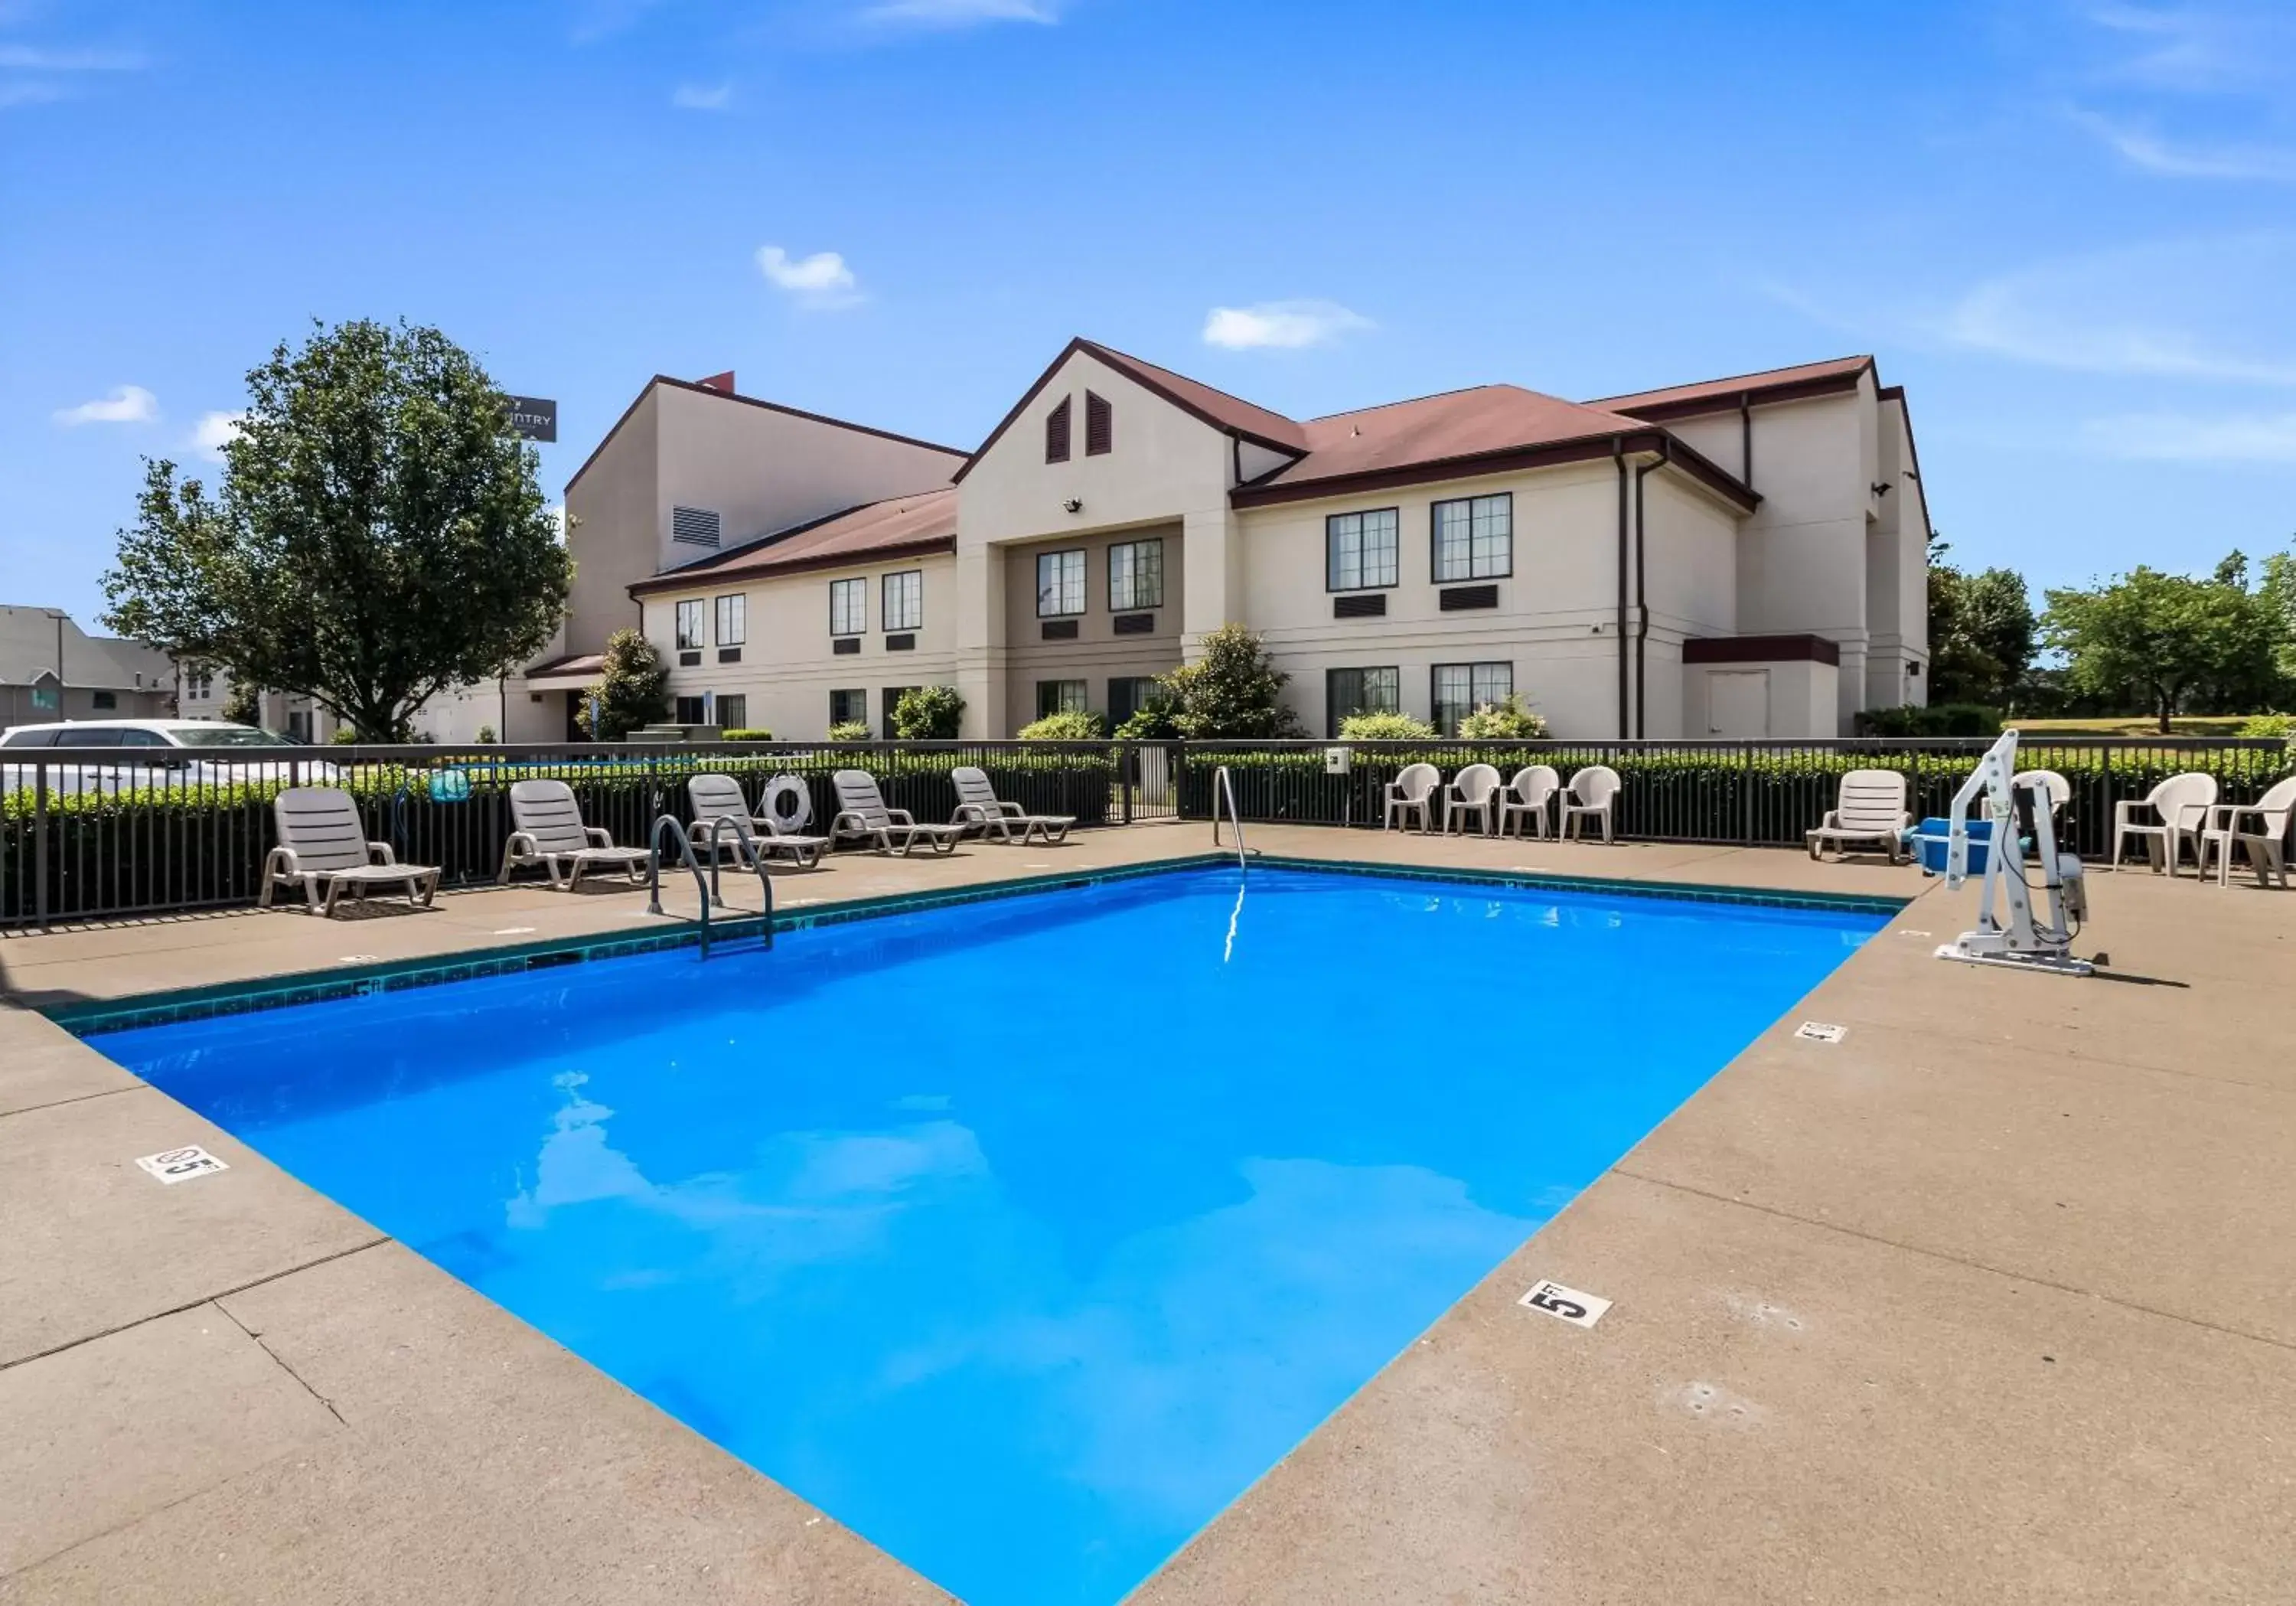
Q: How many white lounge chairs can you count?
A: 6